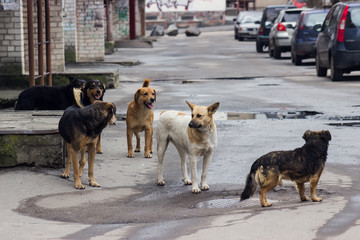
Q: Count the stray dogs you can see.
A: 6